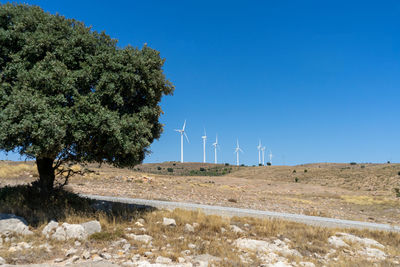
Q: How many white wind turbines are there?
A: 7